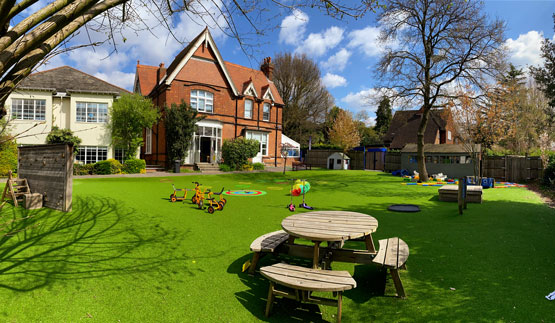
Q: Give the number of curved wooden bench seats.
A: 3